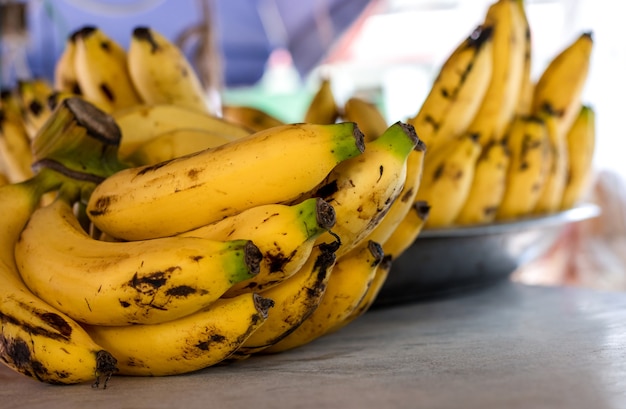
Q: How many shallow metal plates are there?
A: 1